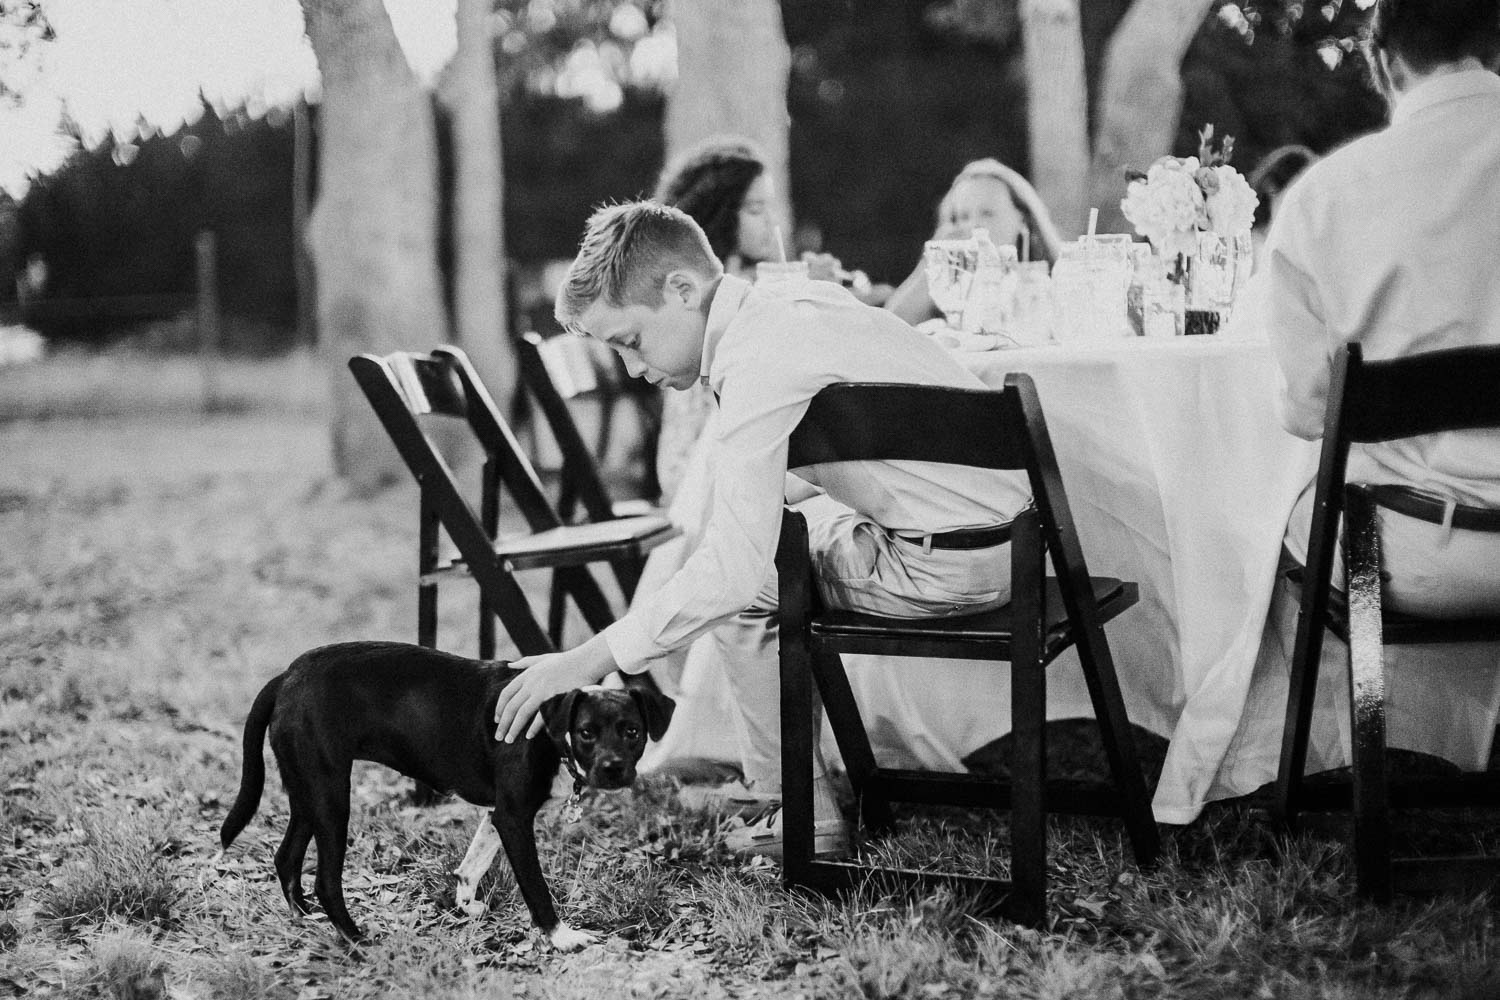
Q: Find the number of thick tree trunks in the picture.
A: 5